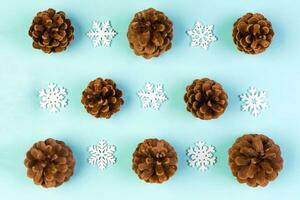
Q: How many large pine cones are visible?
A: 8